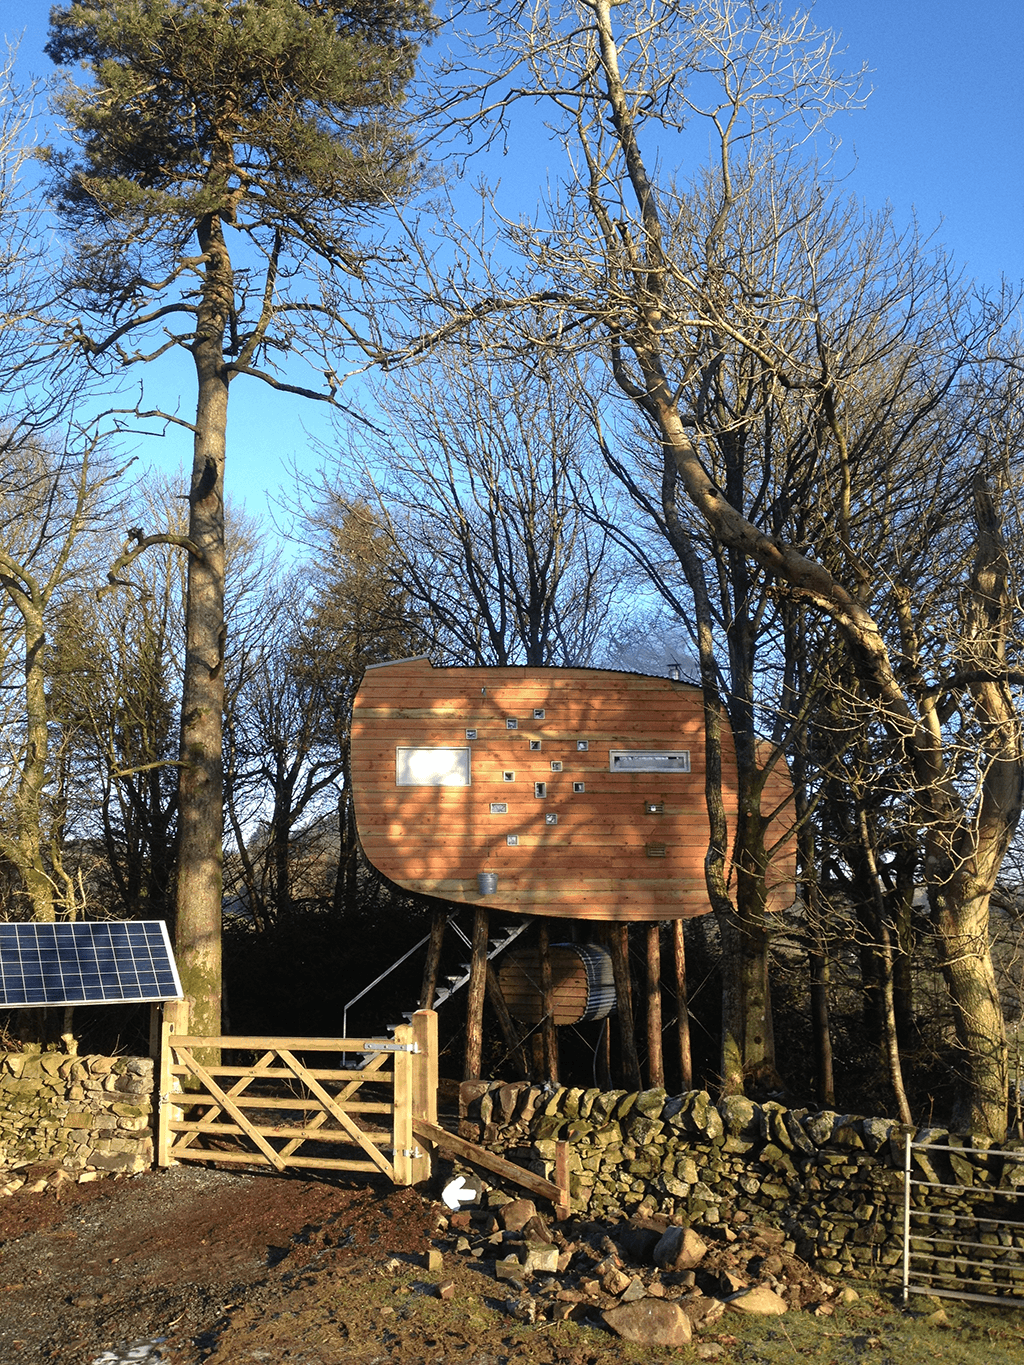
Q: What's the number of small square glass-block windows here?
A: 12